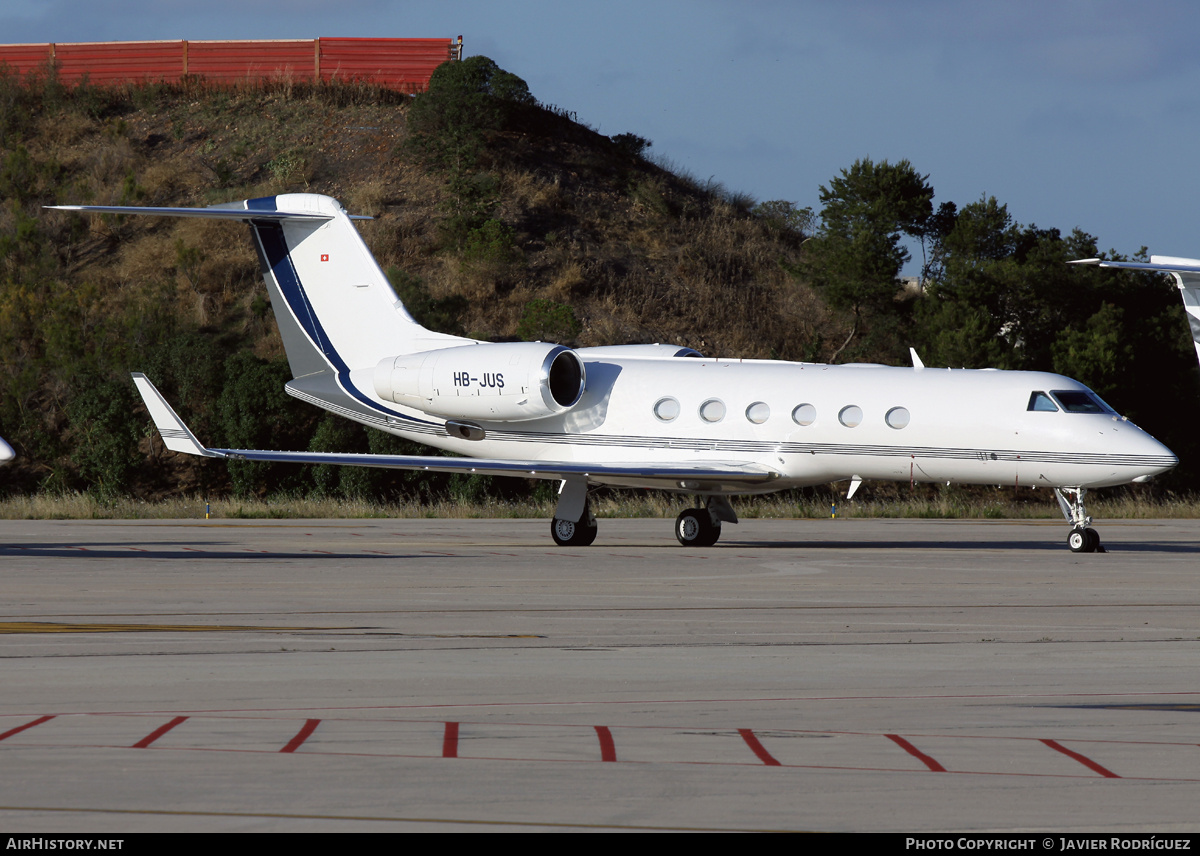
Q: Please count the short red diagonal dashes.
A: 8